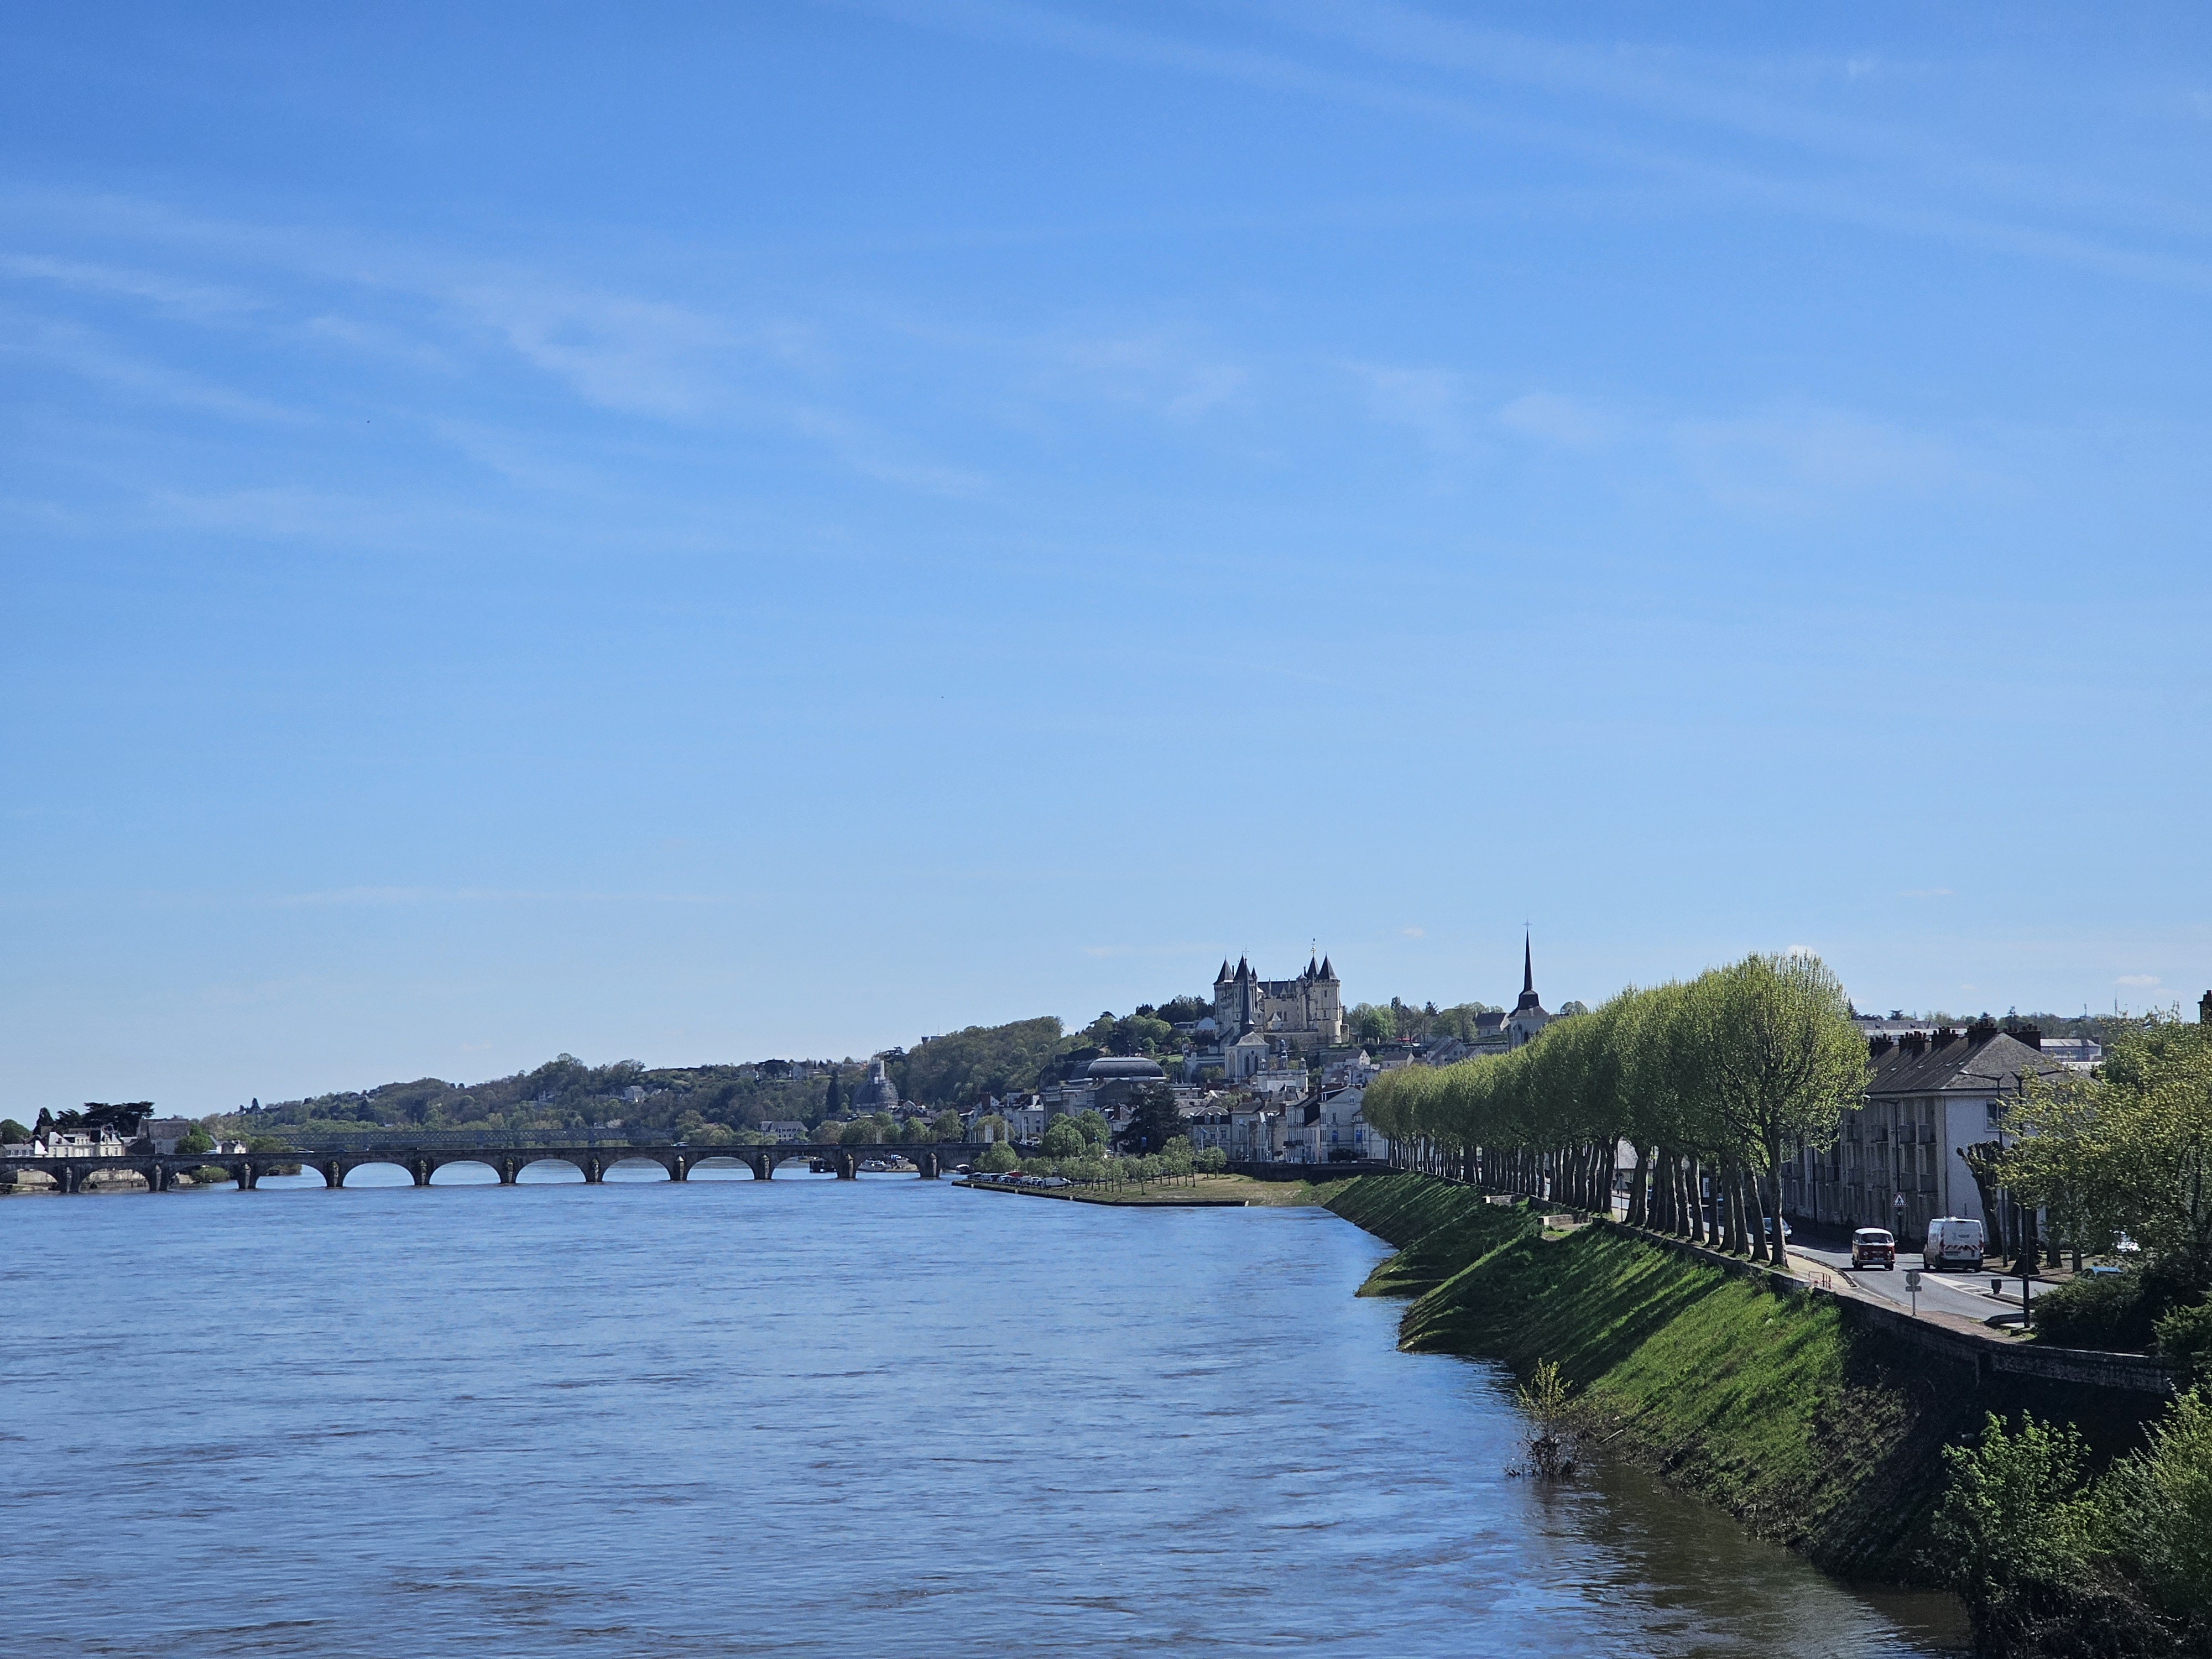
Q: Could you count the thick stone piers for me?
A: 11